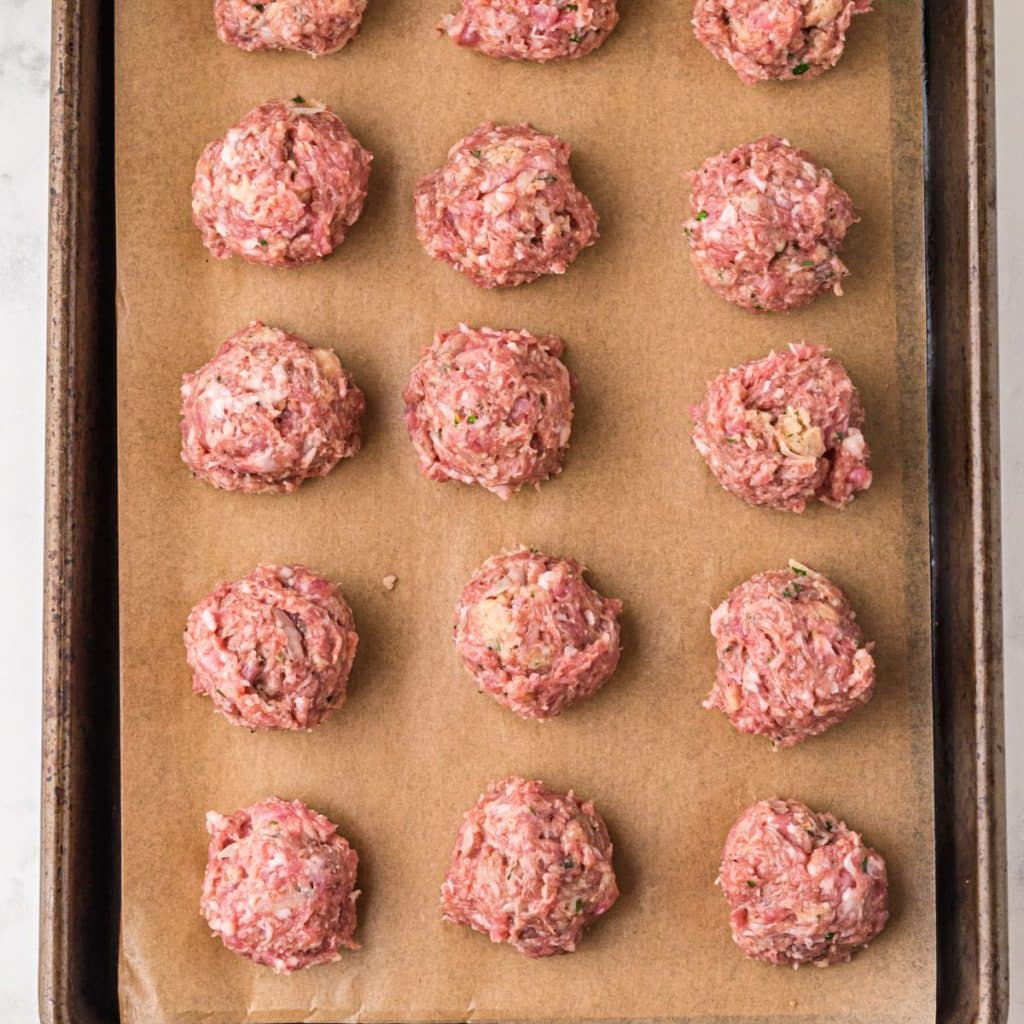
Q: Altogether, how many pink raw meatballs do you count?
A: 15